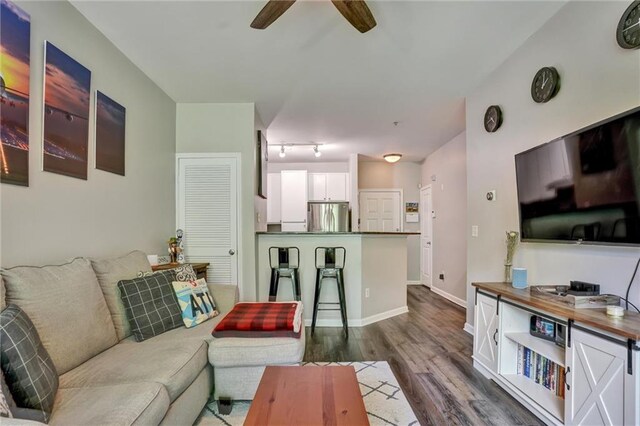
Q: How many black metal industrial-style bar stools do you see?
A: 2